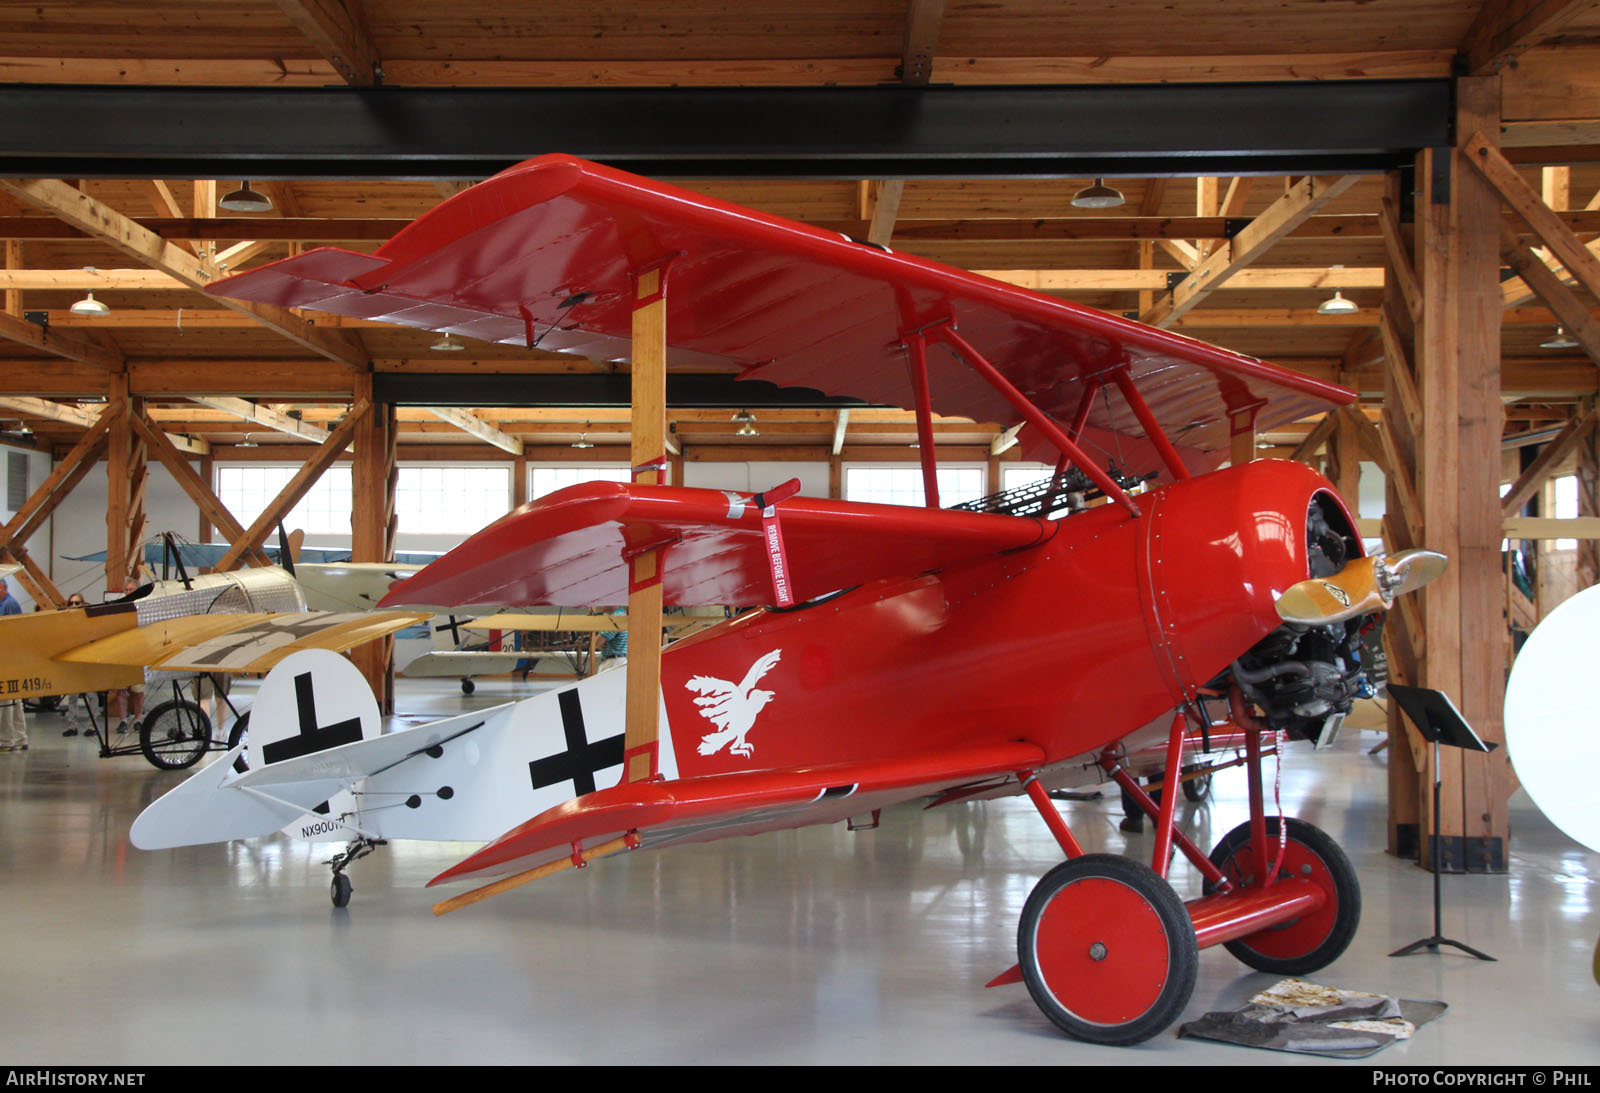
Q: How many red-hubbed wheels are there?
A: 2